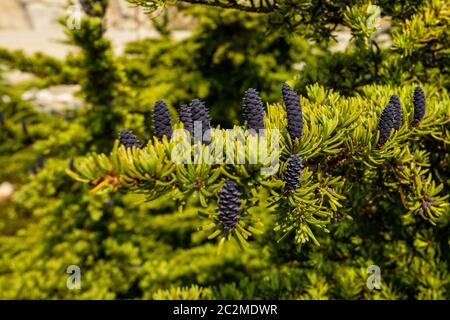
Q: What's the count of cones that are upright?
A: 11